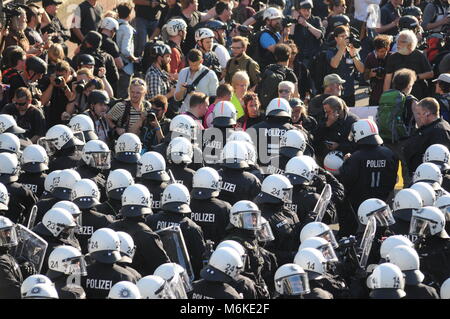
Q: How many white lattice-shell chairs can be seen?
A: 0